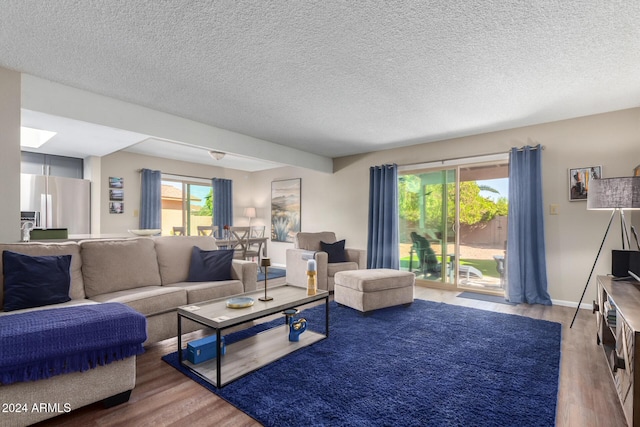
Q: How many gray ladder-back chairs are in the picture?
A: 4